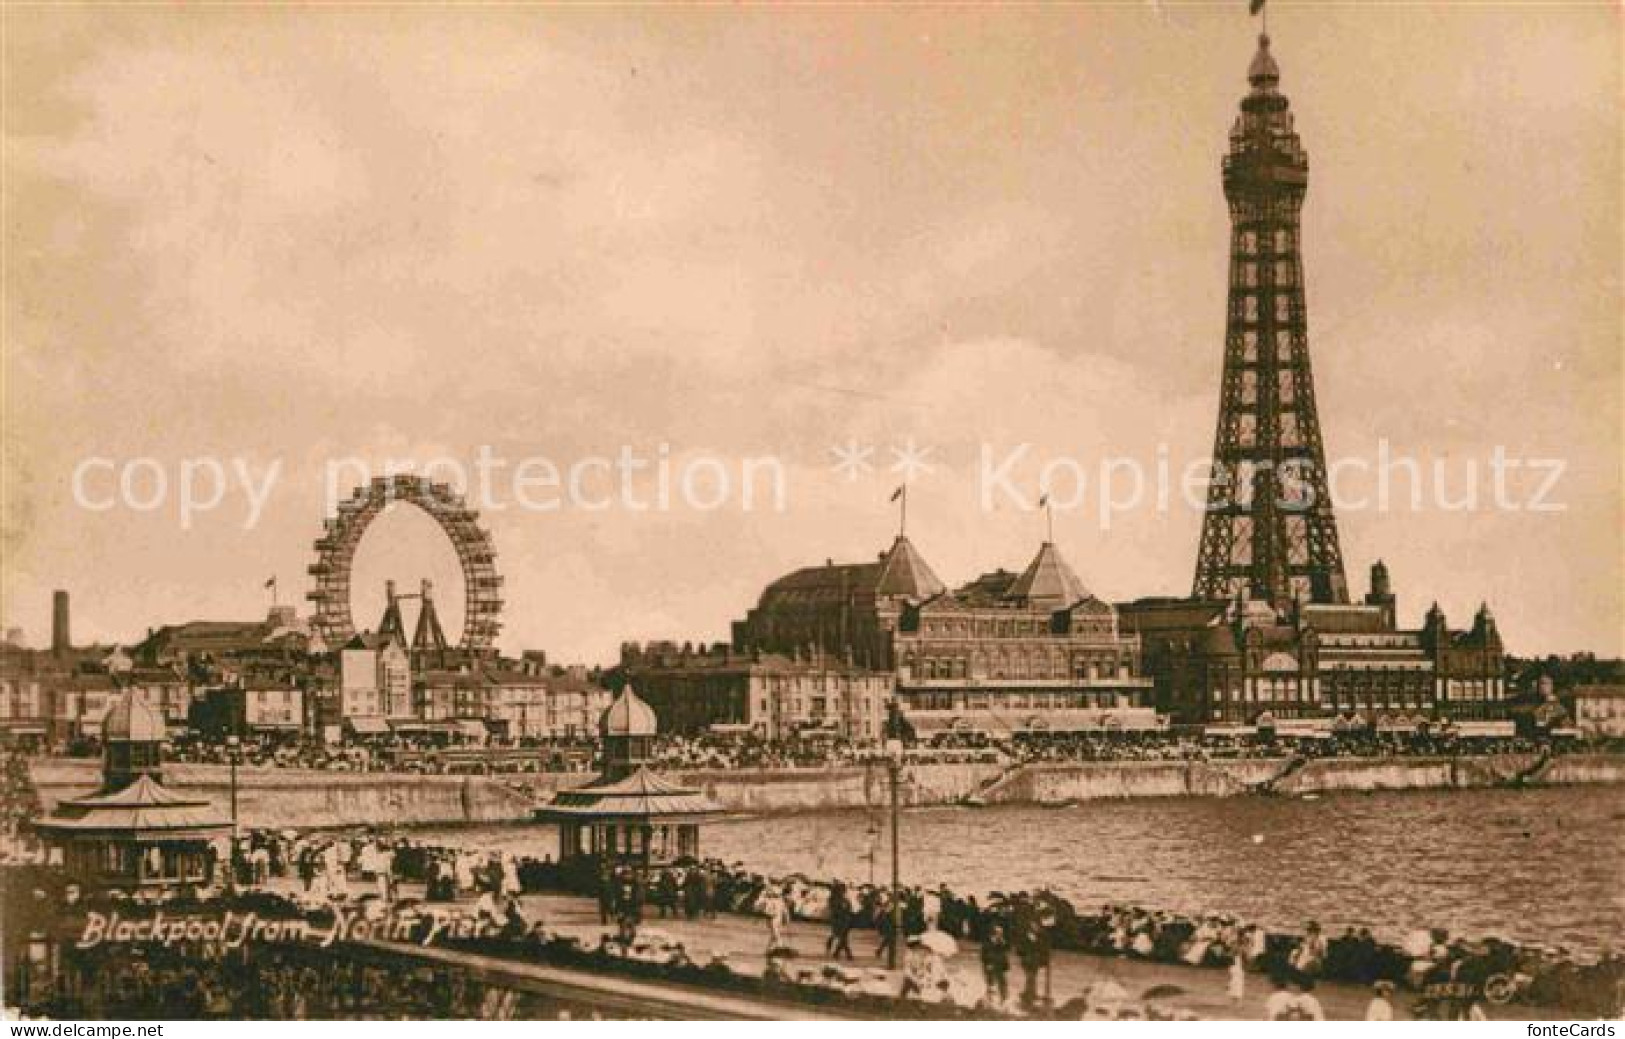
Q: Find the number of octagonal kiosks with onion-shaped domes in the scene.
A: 2